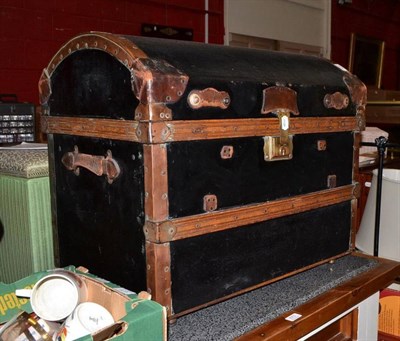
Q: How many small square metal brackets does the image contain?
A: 4